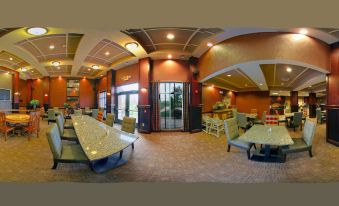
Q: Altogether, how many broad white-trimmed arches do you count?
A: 1